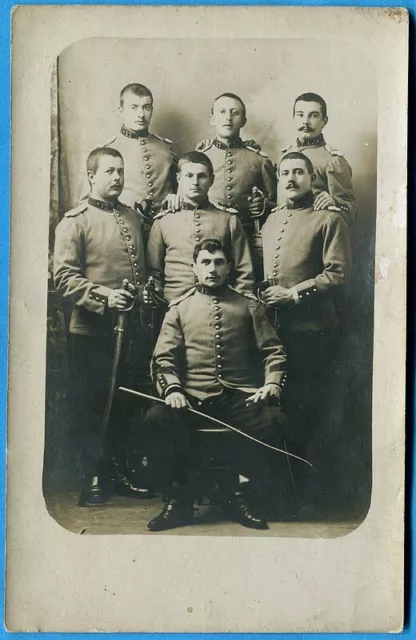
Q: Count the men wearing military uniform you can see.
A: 7